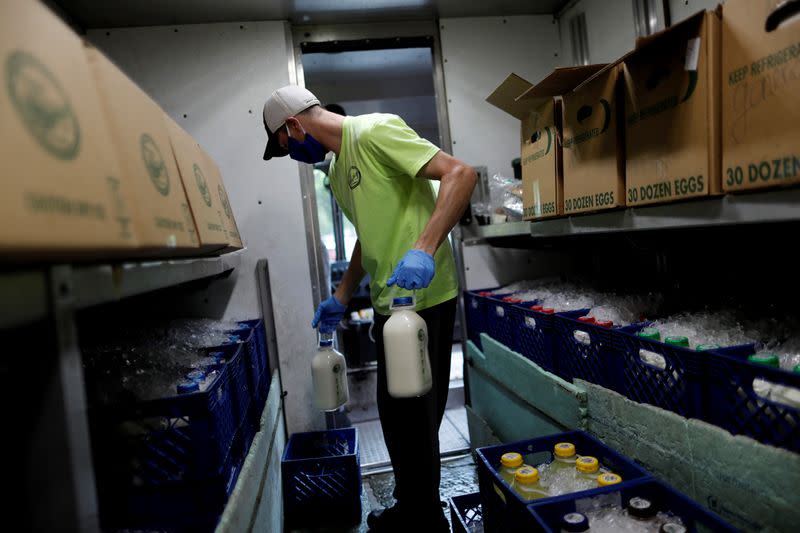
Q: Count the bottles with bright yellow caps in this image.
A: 5